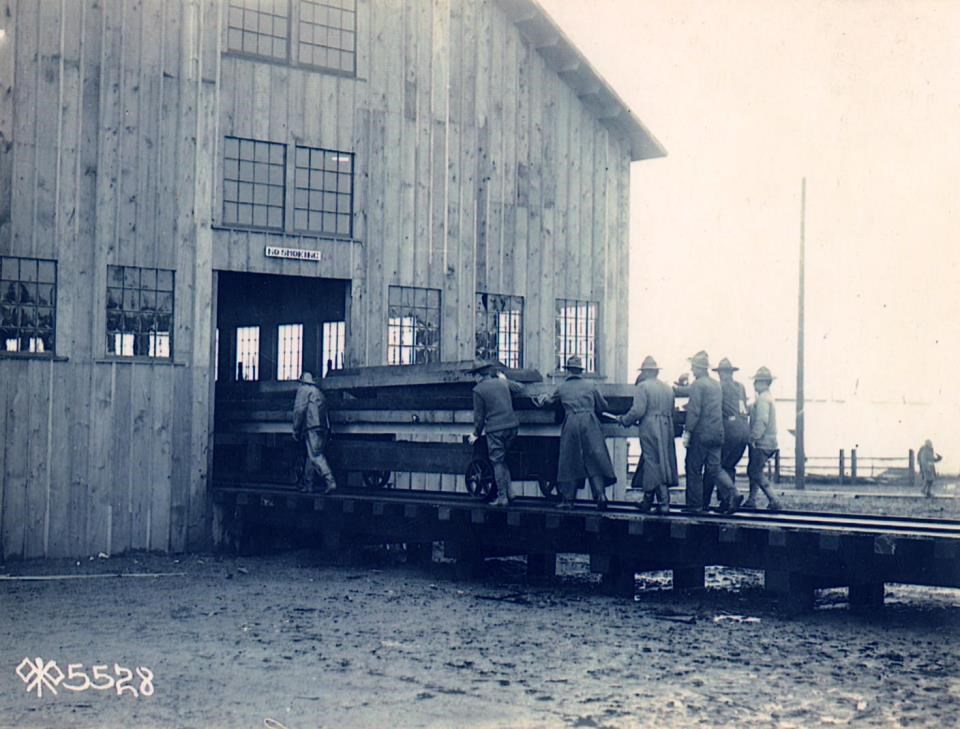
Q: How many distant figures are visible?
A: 1